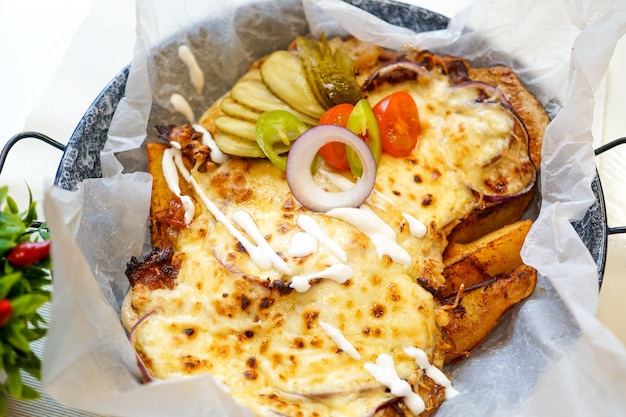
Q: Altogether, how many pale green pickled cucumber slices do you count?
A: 5